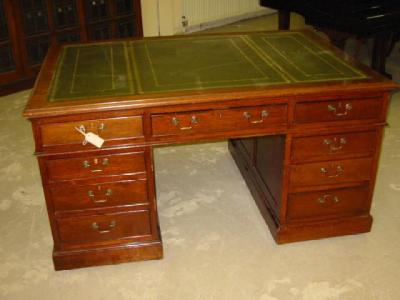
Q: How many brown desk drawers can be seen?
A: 9